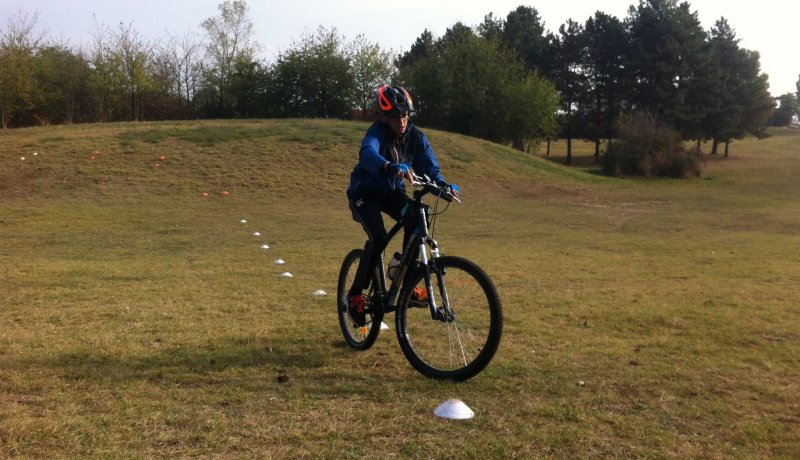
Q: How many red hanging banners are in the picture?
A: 0